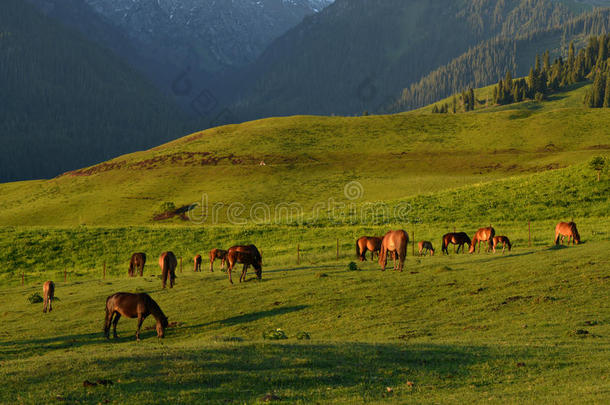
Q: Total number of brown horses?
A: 14